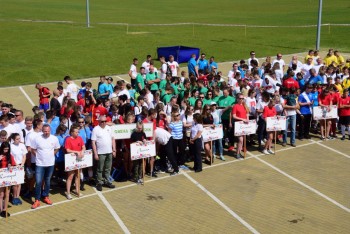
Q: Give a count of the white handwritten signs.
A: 7